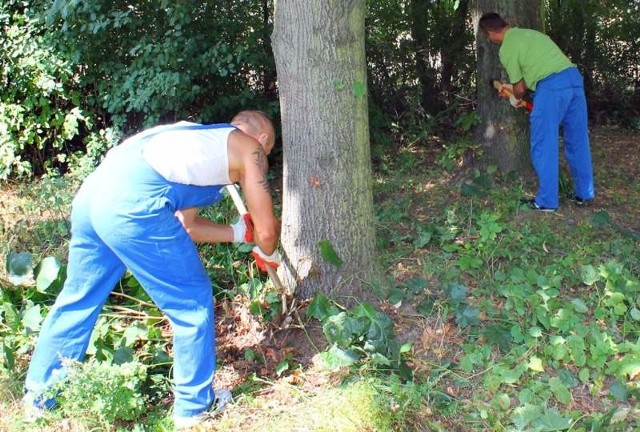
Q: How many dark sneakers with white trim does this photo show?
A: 2